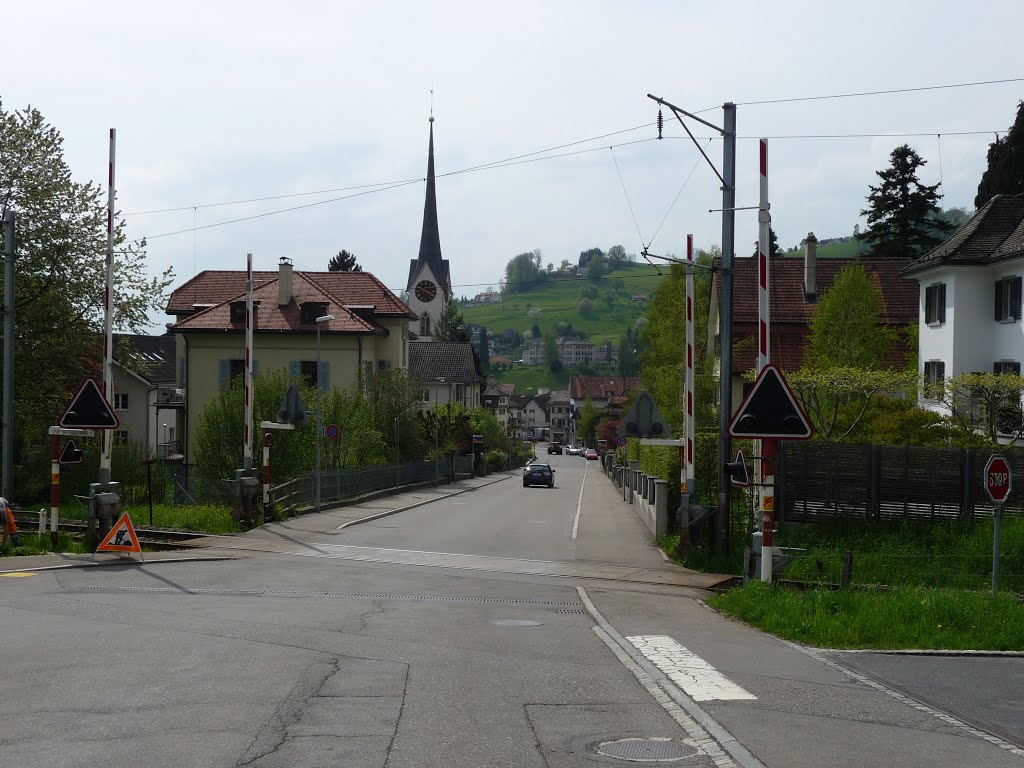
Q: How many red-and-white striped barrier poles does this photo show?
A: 4